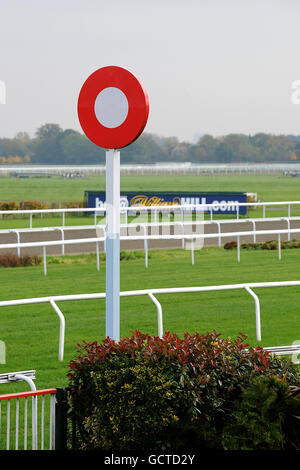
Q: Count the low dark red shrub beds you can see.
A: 2